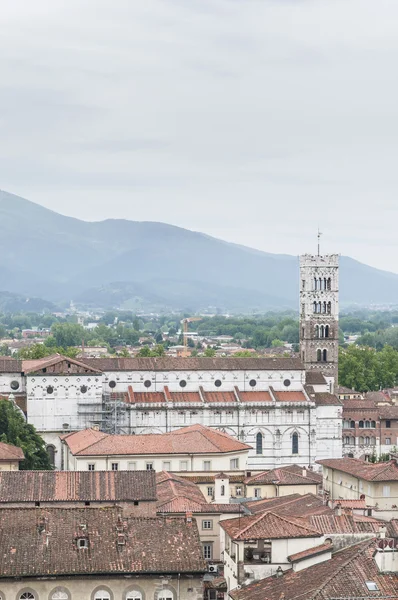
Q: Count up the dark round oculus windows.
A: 9